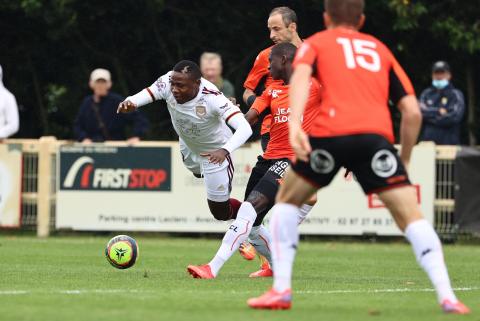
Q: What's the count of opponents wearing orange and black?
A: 3